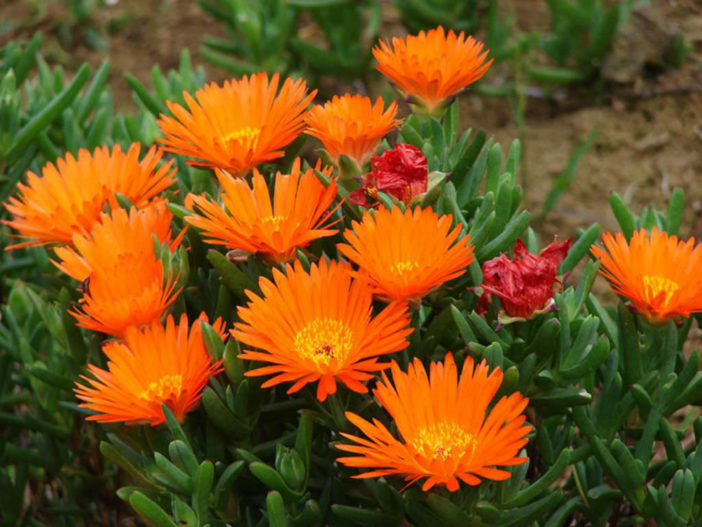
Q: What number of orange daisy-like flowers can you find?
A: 12